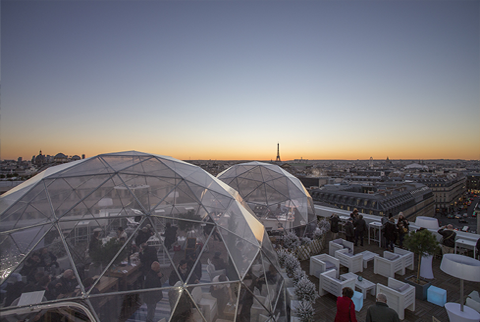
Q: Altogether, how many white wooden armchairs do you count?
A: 7